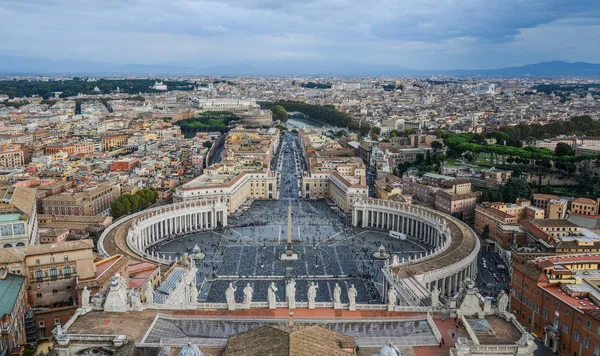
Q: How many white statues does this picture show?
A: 13